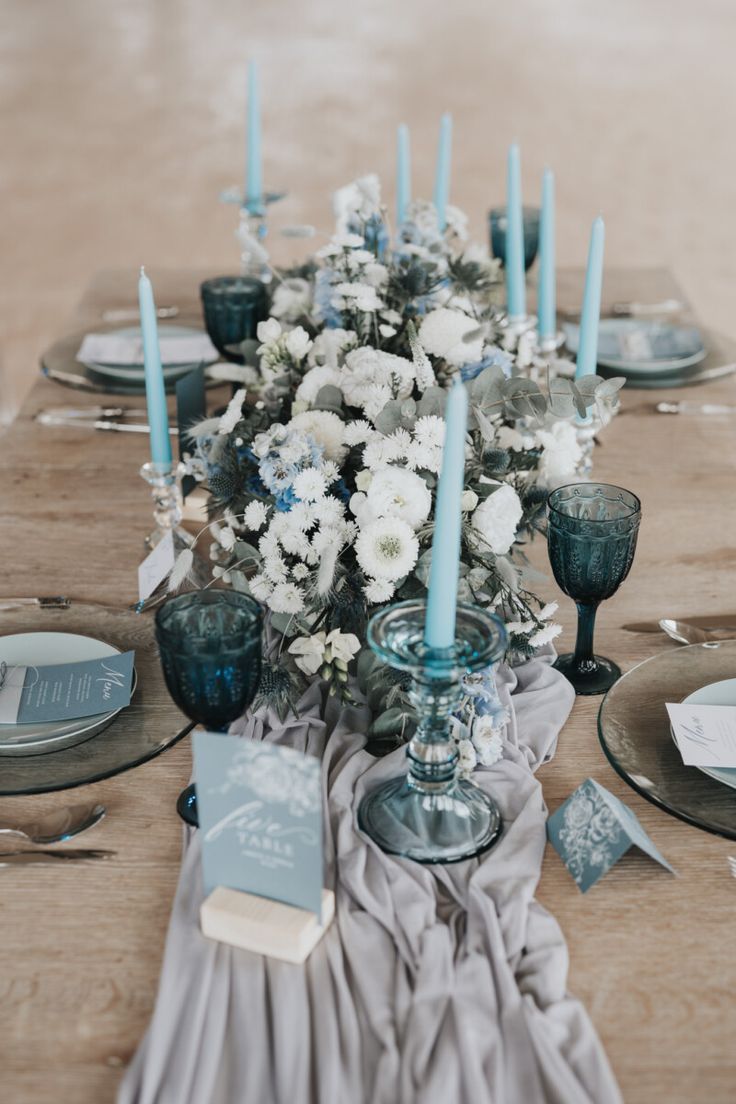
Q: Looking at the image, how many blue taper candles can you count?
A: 8